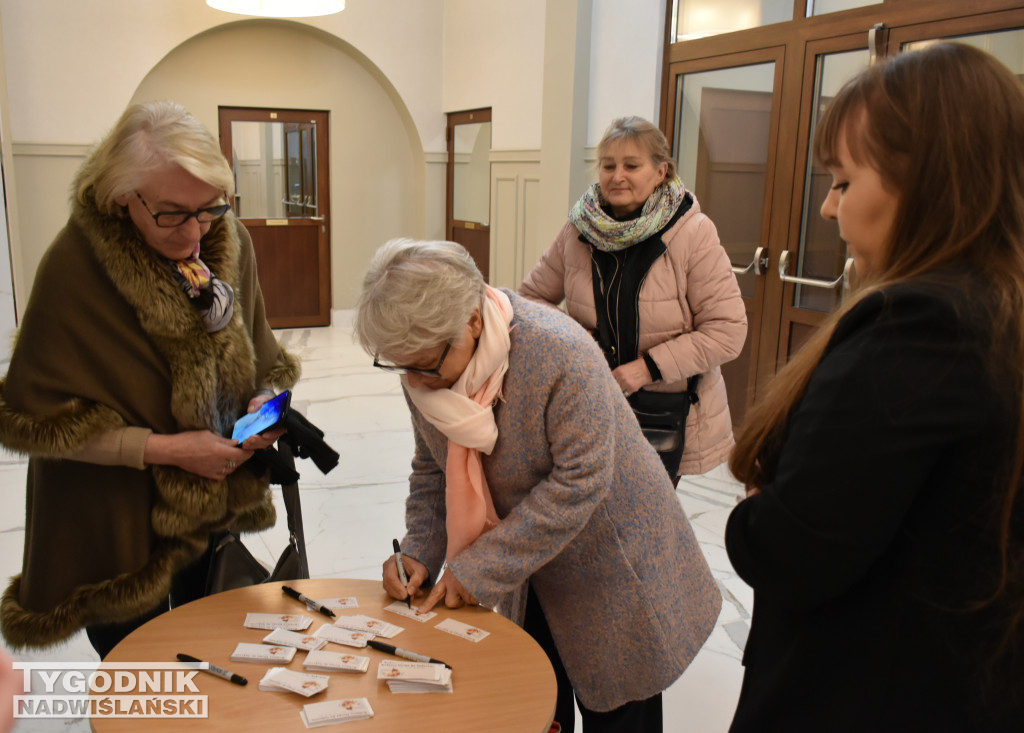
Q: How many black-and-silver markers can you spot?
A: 4